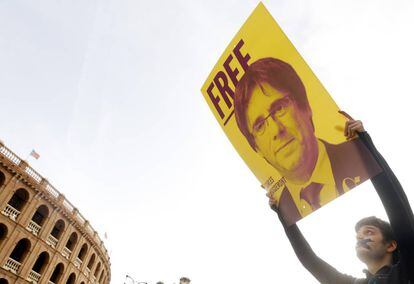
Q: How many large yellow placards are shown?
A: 1